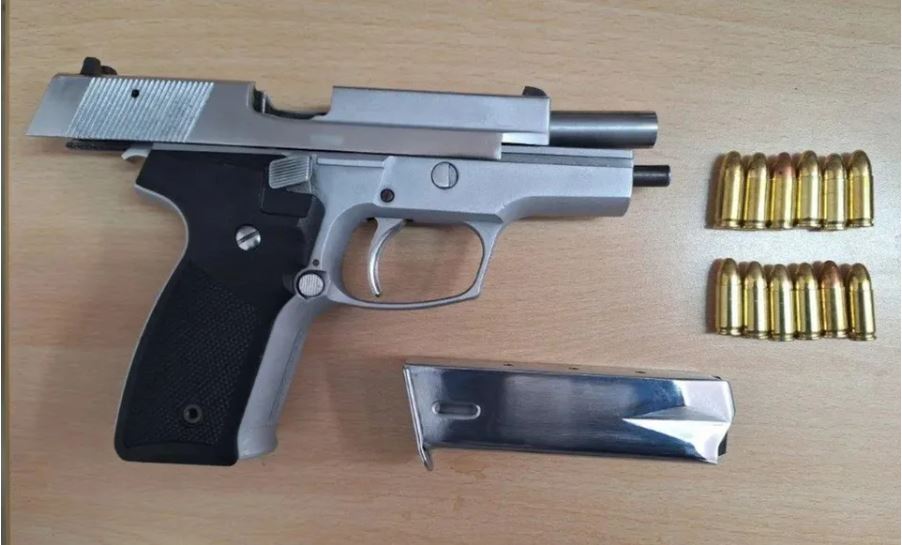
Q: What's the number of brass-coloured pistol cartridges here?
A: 12